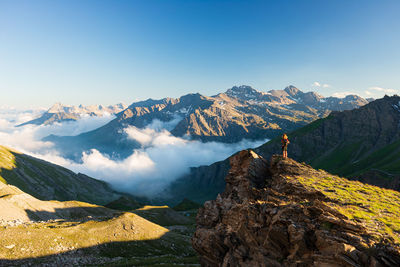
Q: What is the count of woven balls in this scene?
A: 0